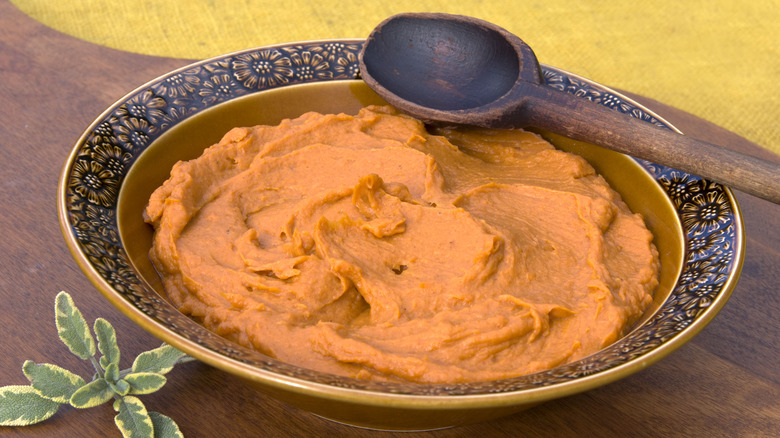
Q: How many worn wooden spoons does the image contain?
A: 1